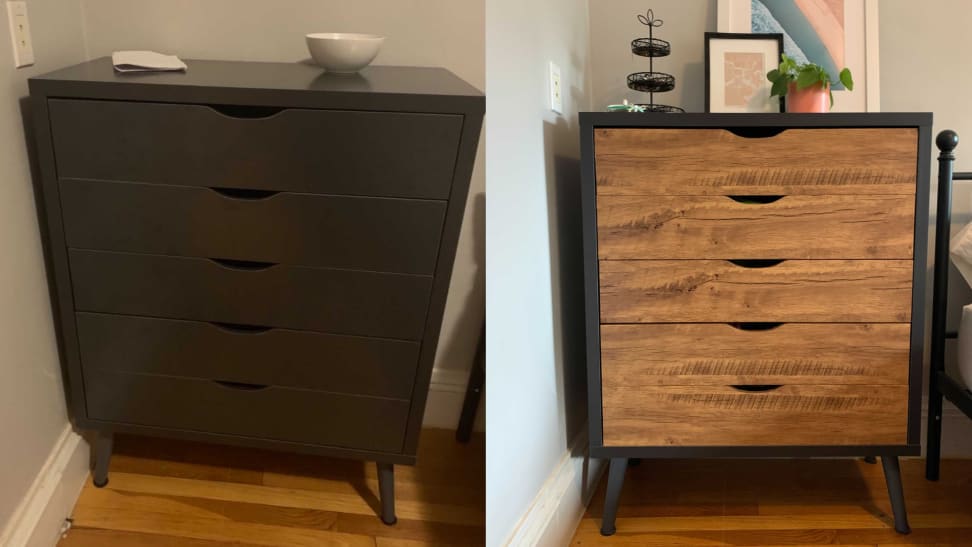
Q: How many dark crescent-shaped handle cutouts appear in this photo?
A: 10